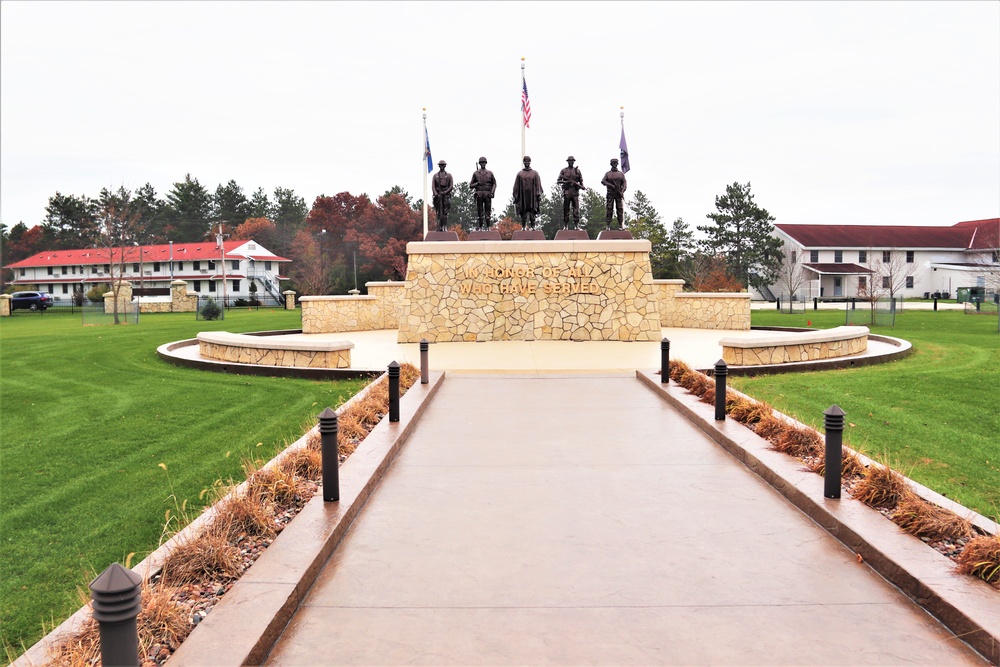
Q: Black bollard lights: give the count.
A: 7